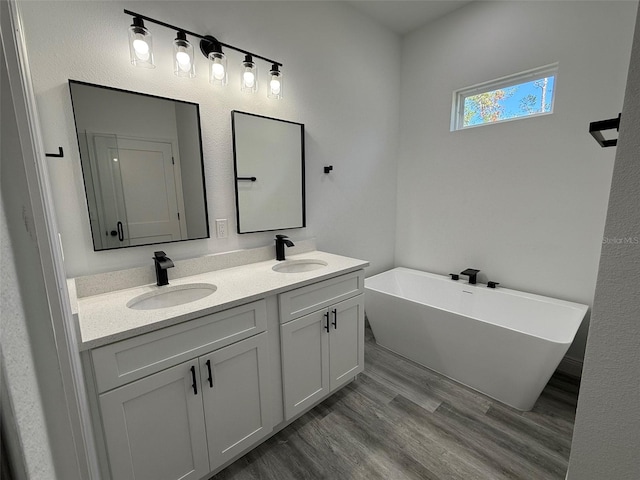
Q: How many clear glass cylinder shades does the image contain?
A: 5